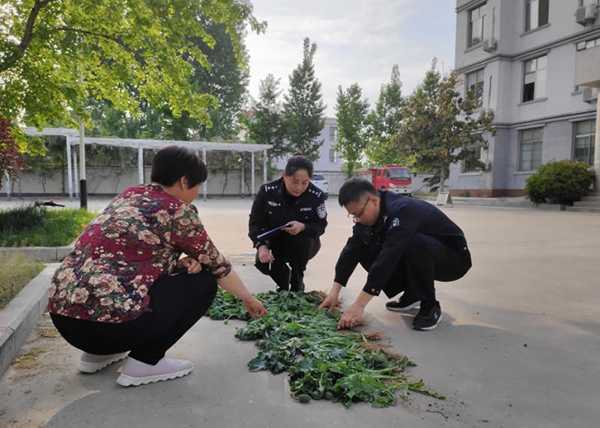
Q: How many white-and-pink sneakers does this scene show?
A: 2